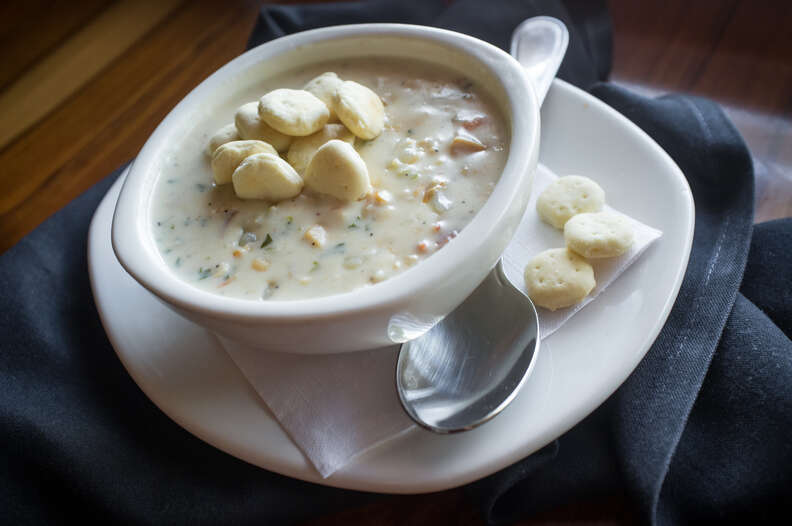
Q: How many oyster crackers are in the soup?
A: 9